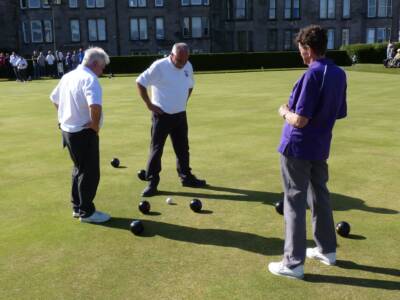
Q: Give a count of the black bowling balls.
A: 7